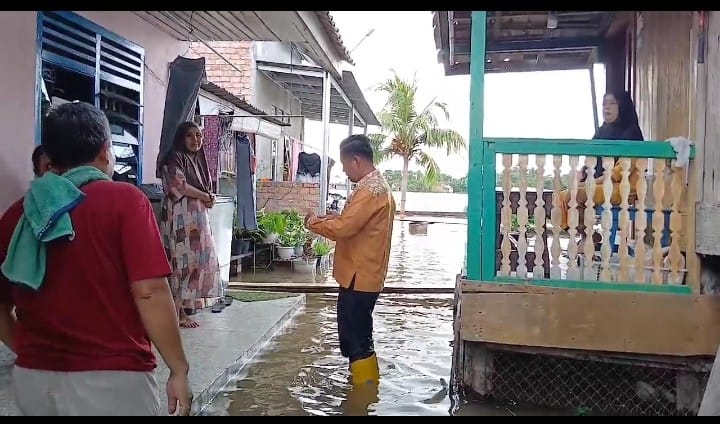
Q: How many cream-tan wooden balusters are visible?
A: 11